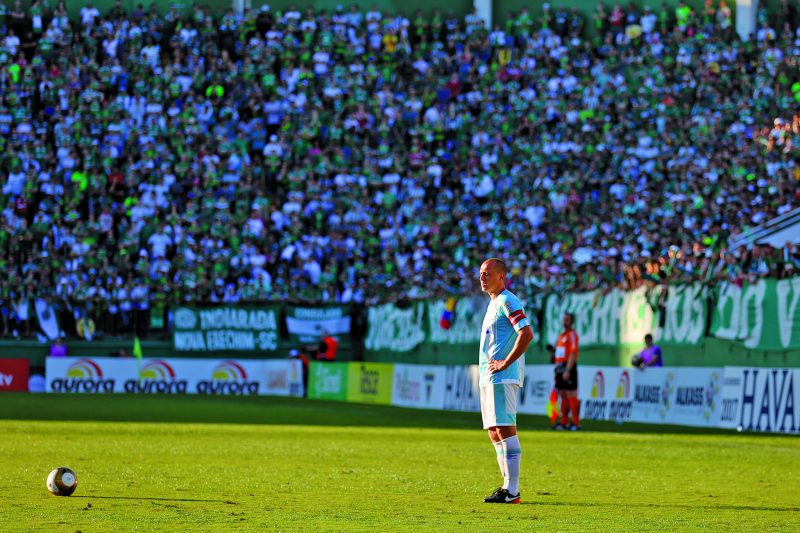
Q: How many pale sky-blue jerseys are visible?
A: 1